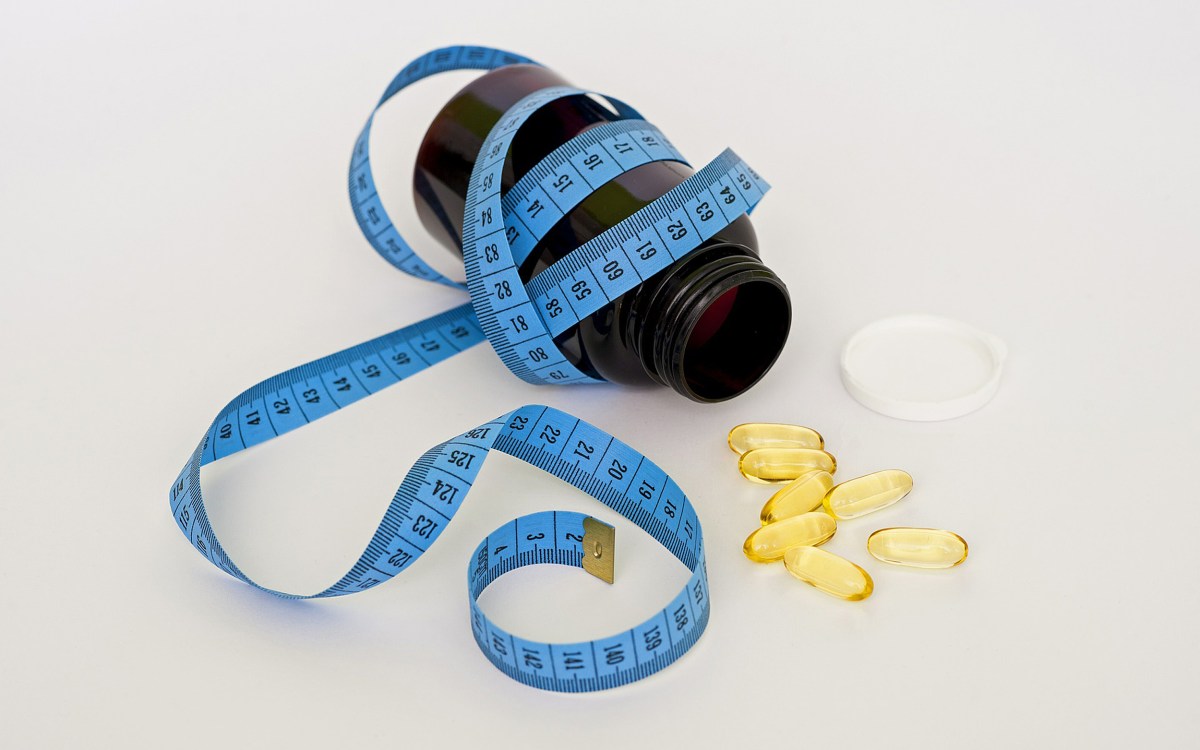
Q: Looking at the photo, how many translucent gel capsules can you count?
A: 7